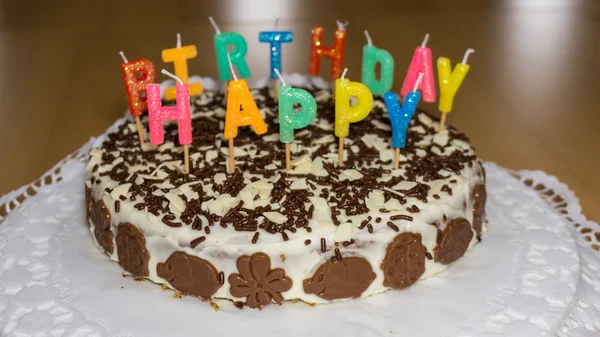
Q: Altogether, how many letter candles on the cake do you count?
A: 13